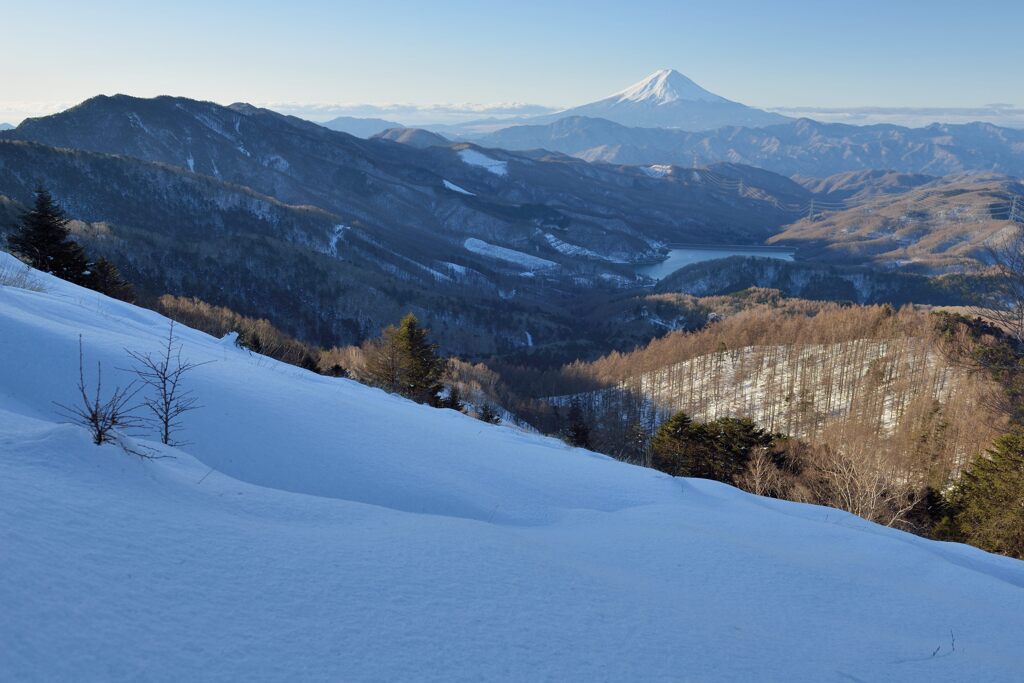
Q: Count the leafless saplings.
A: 2